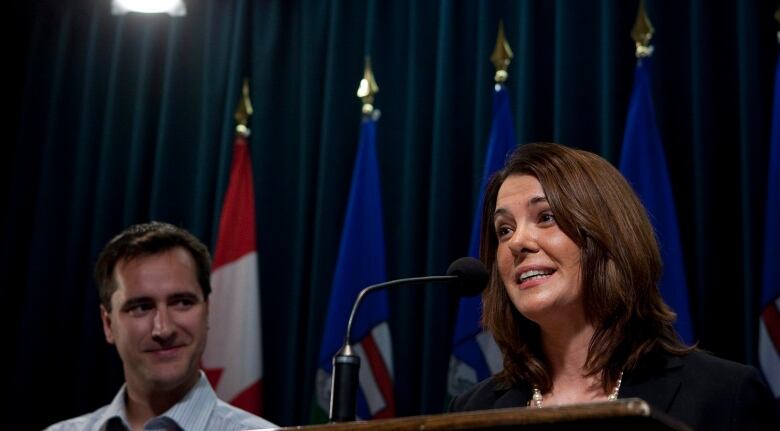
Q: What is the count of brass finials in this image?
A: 4